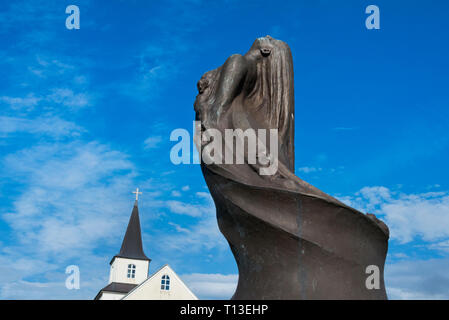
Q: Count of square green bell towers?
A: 0